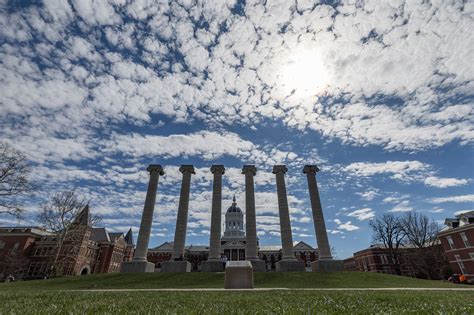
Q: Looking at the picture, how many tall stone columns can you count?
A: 6